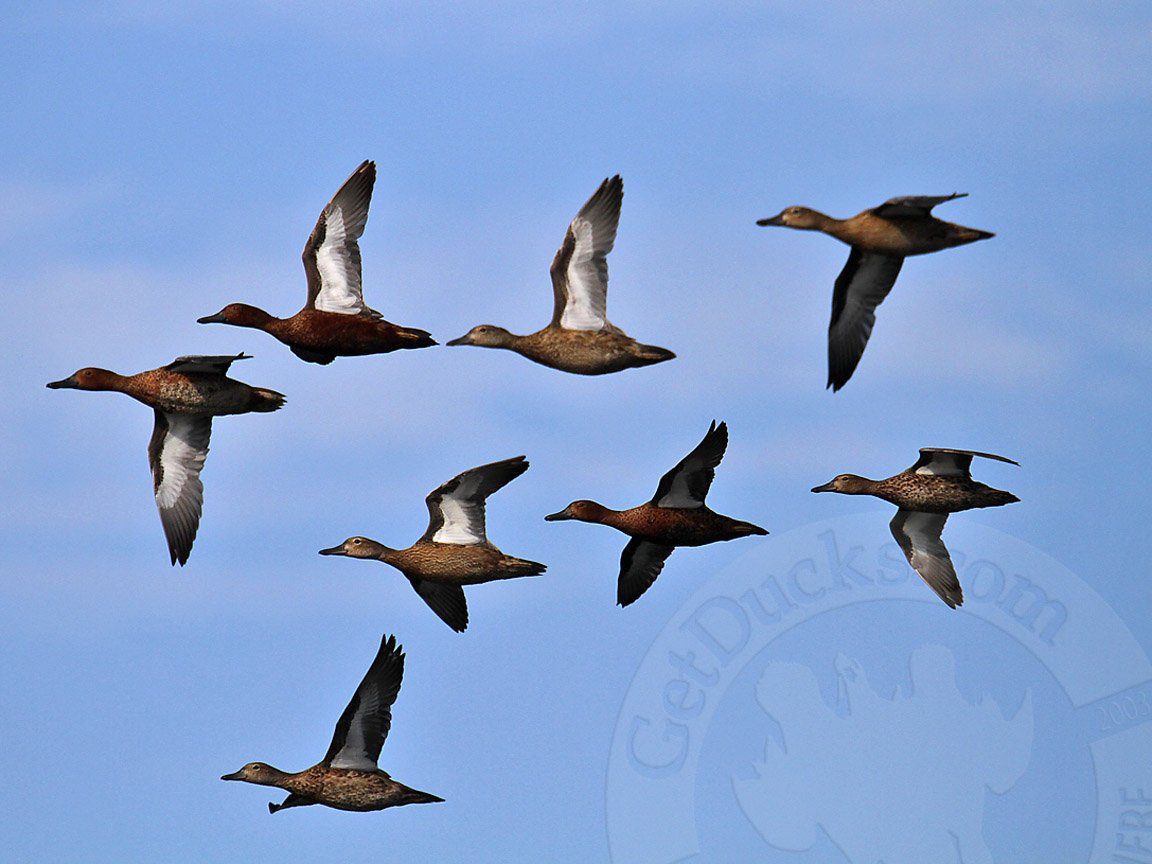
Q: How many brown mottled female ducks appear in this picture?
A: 5